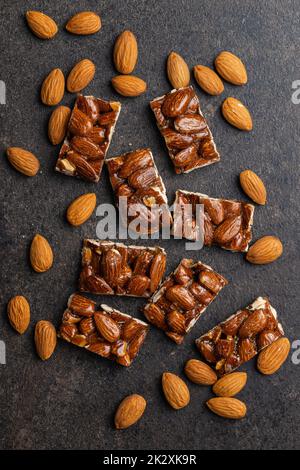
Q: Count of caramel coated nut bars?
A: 8